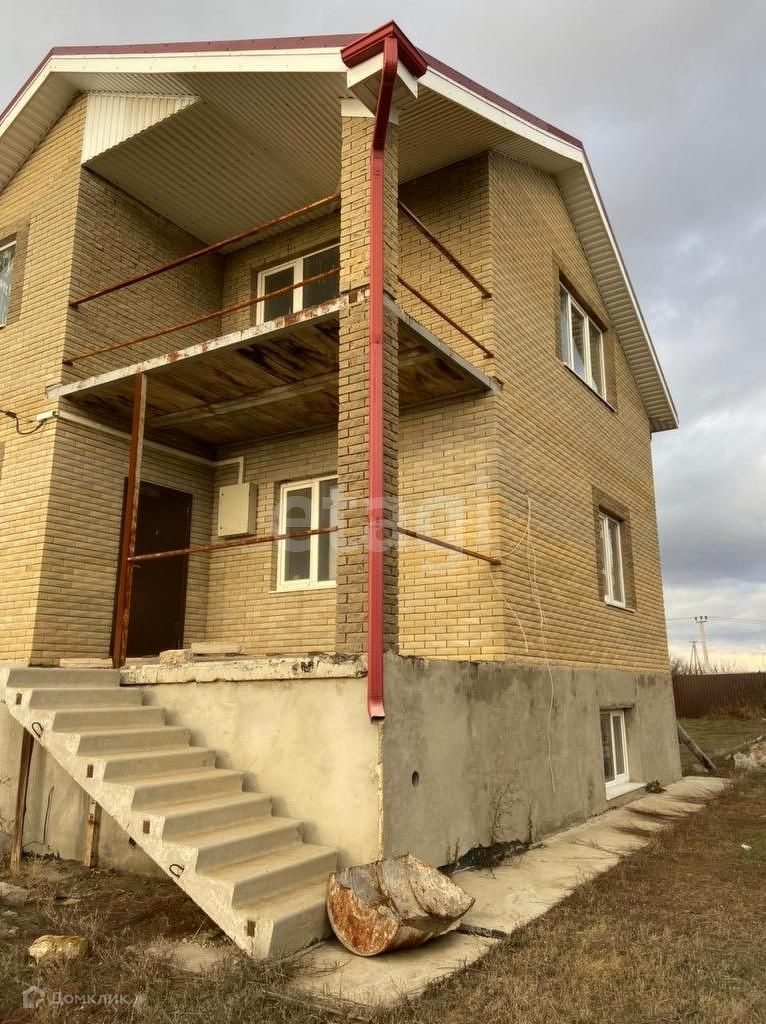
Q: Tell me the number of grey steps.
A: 10